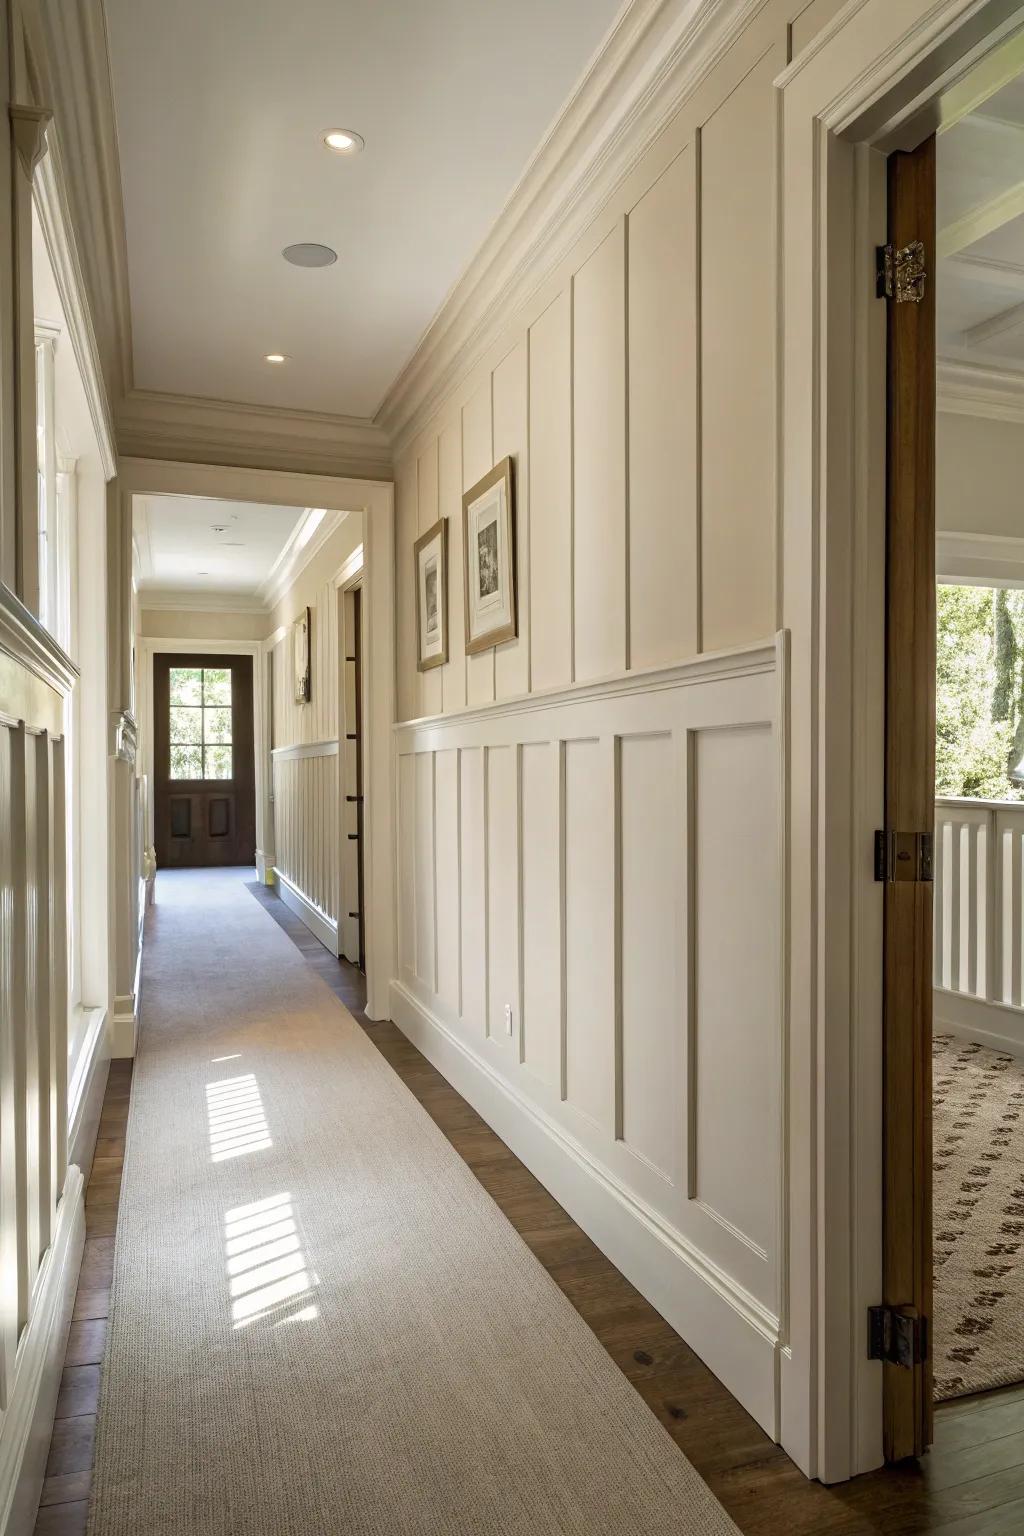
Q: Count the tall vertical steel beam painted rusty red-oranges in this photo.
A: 0